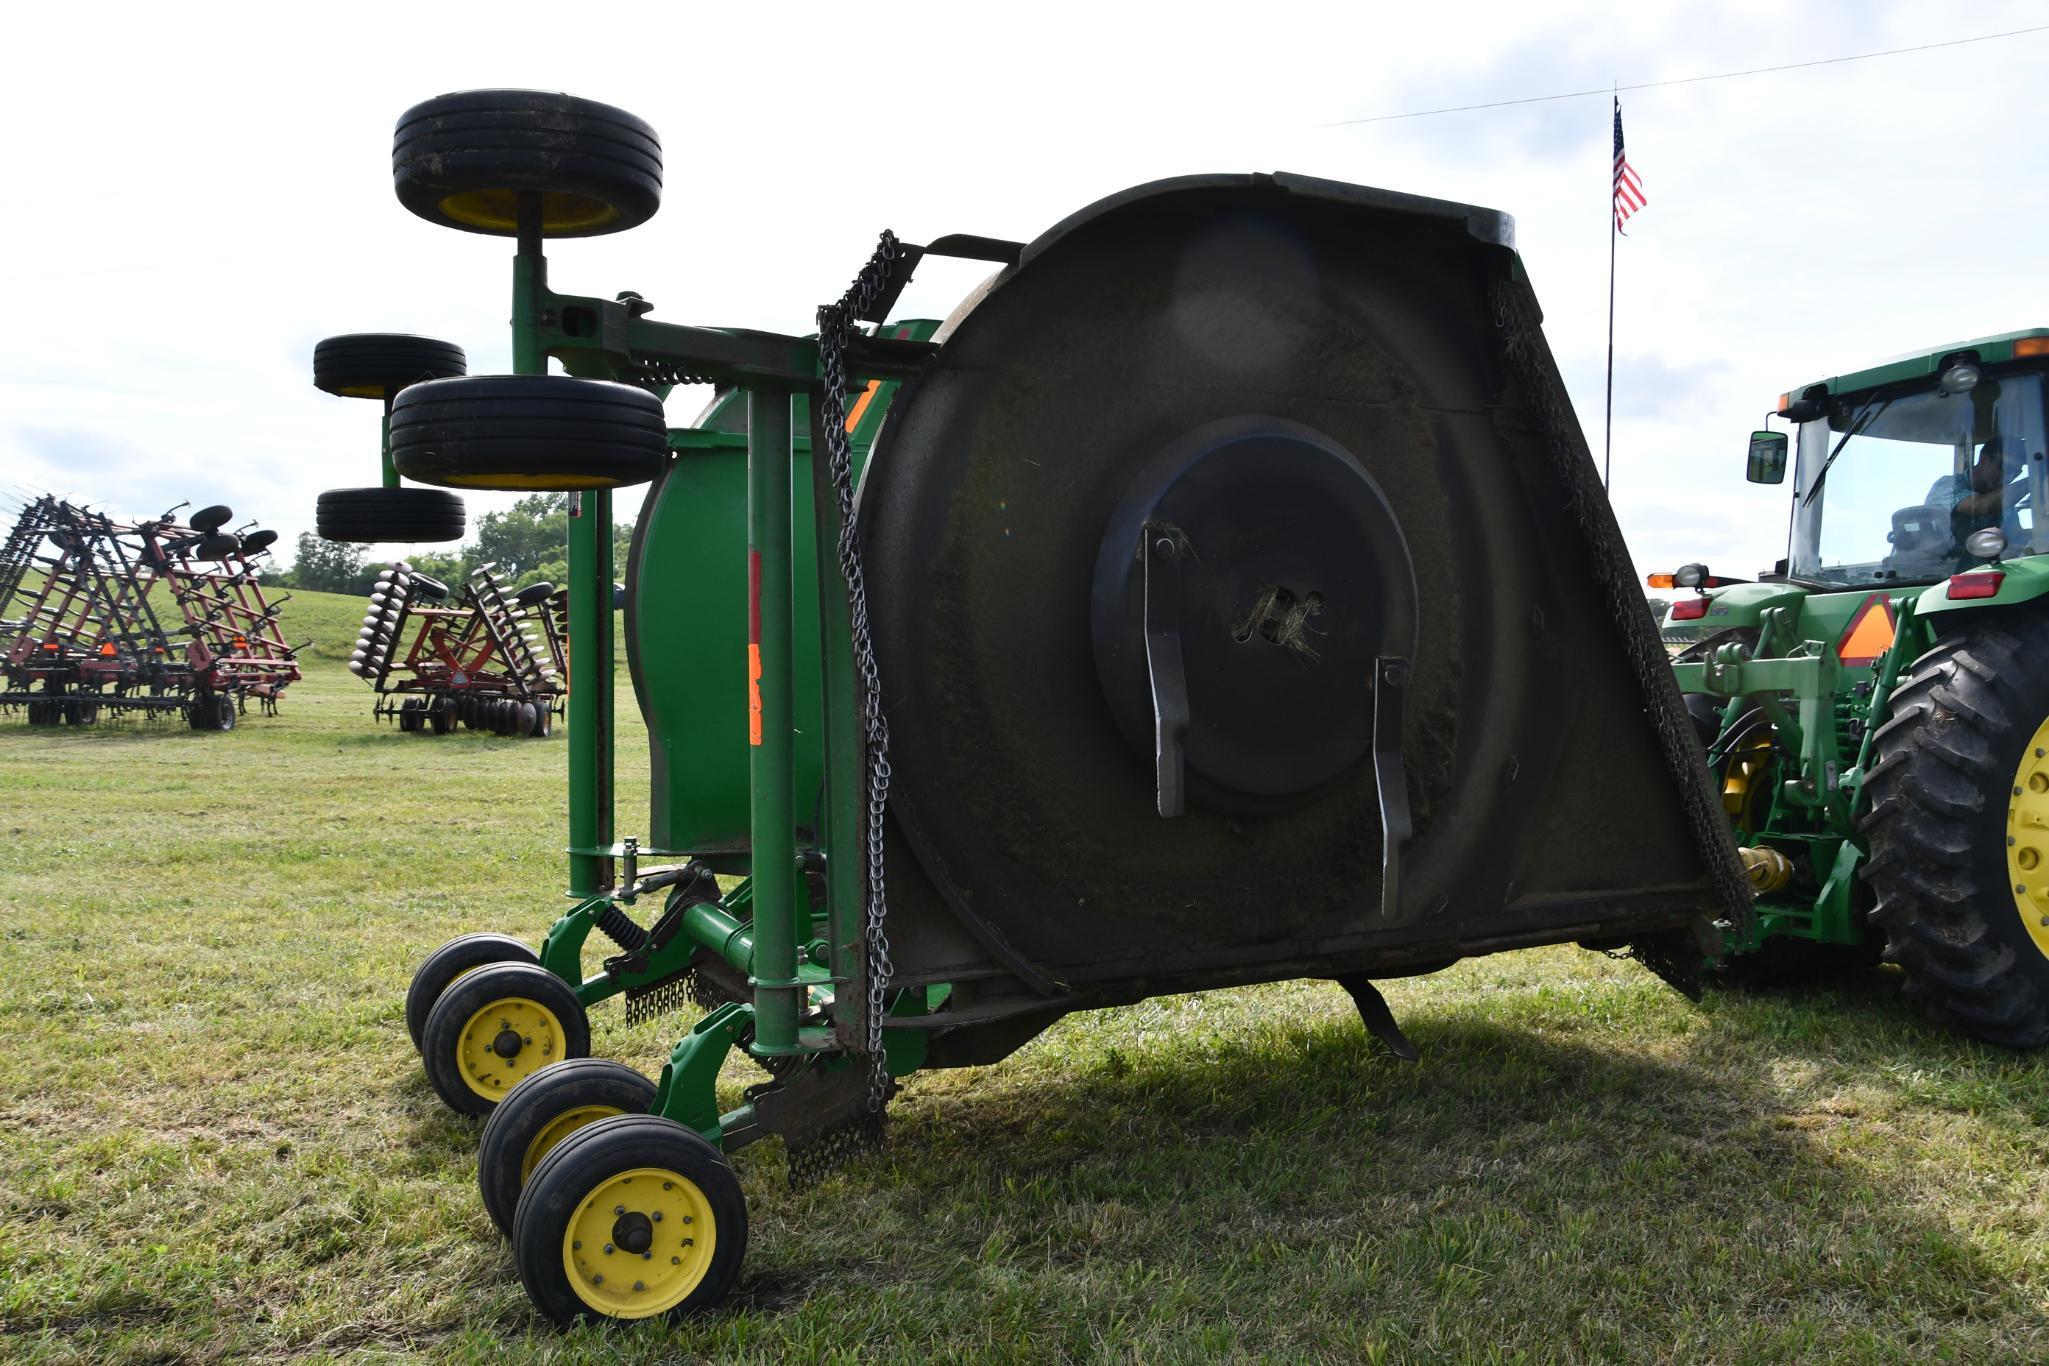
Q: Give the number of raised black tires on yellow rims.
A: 4